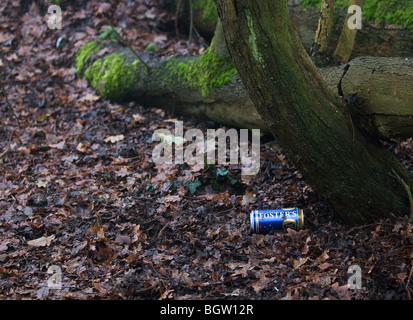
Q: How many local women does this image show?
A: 0